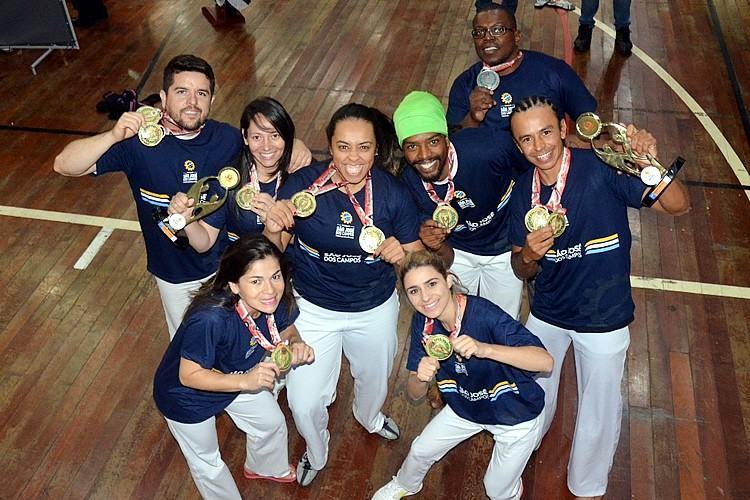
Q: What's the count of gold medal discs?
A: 10